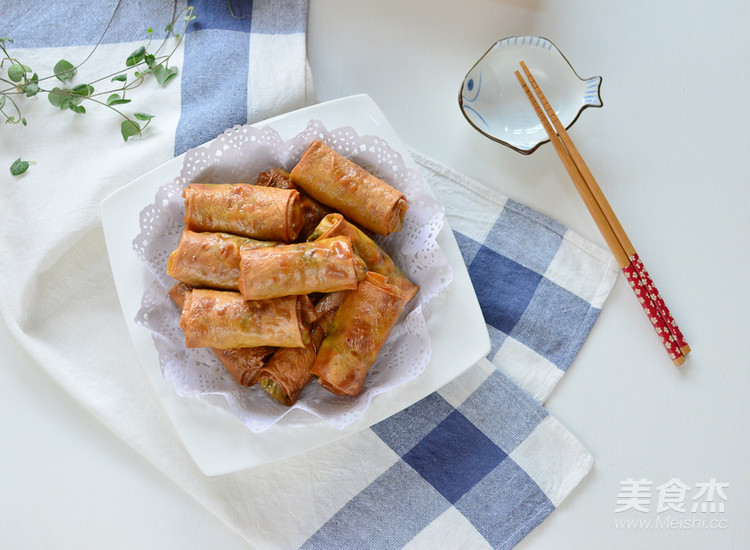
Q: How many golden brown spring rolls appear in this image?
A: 10